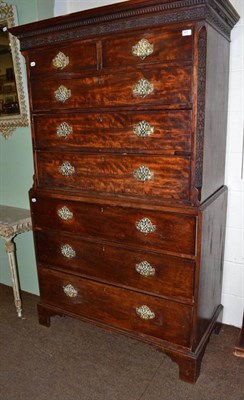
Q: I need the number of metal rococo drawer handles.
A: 14